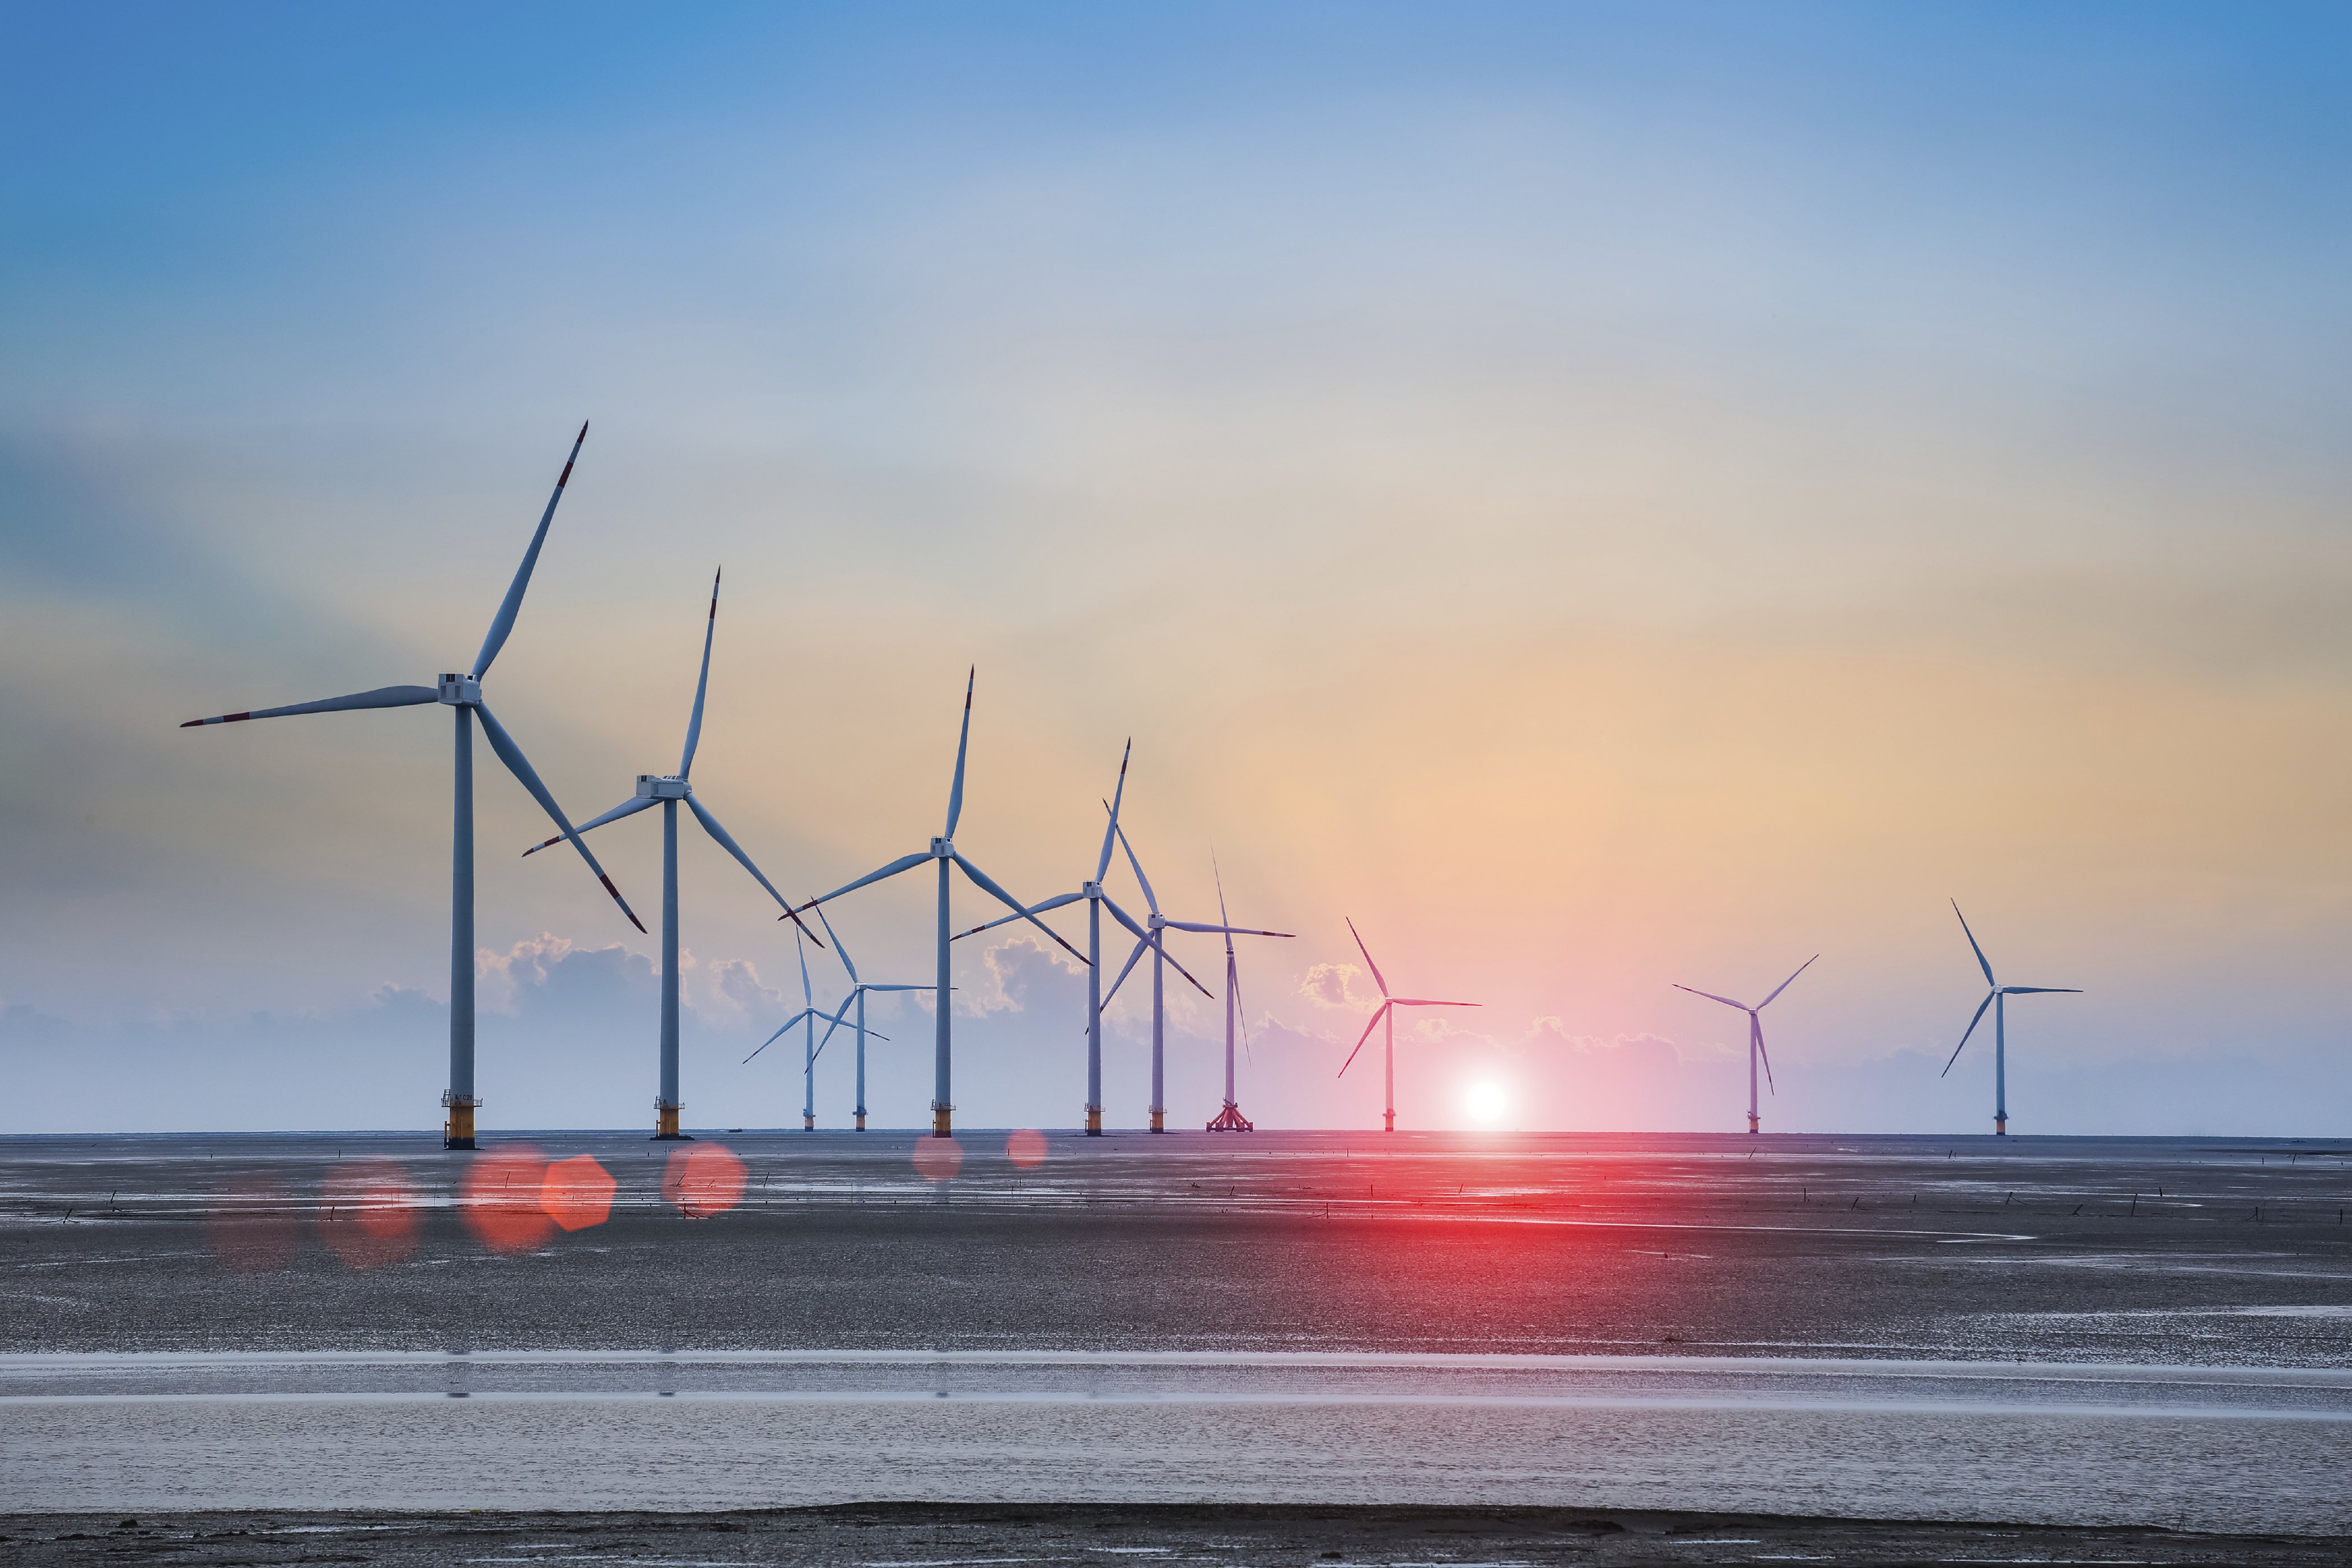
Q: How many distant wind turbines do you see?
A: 11